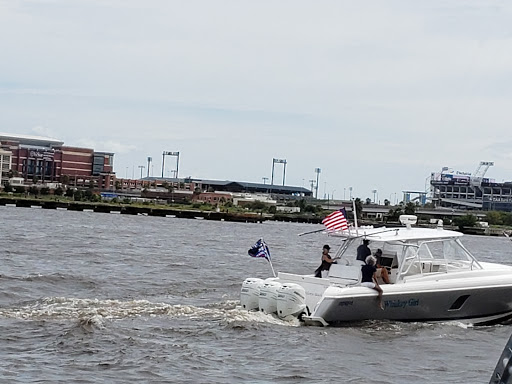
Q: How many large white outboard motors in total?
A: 3